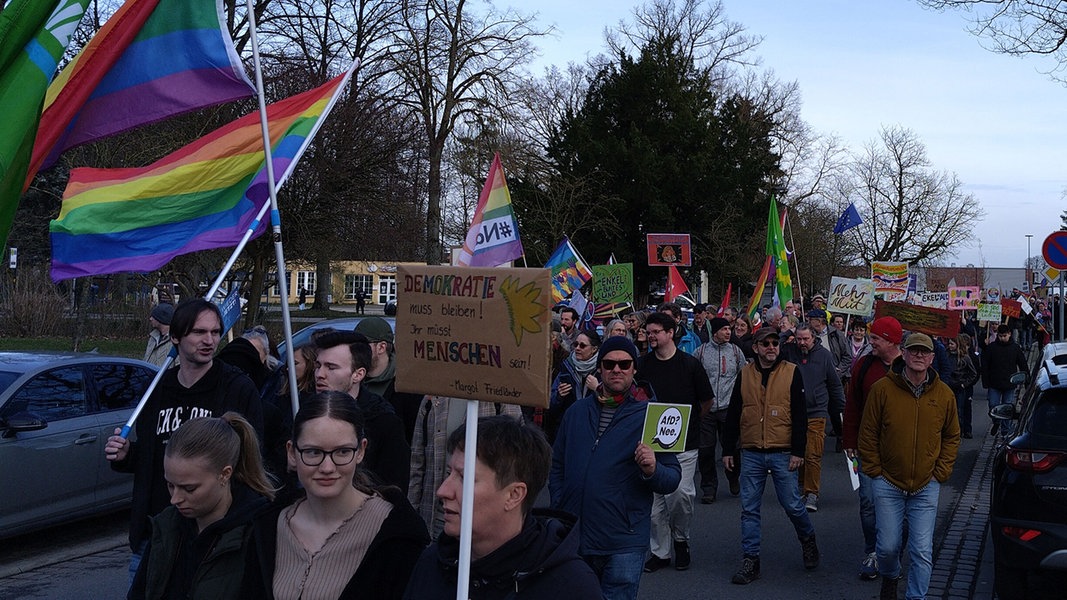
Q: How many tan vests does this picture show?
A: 1